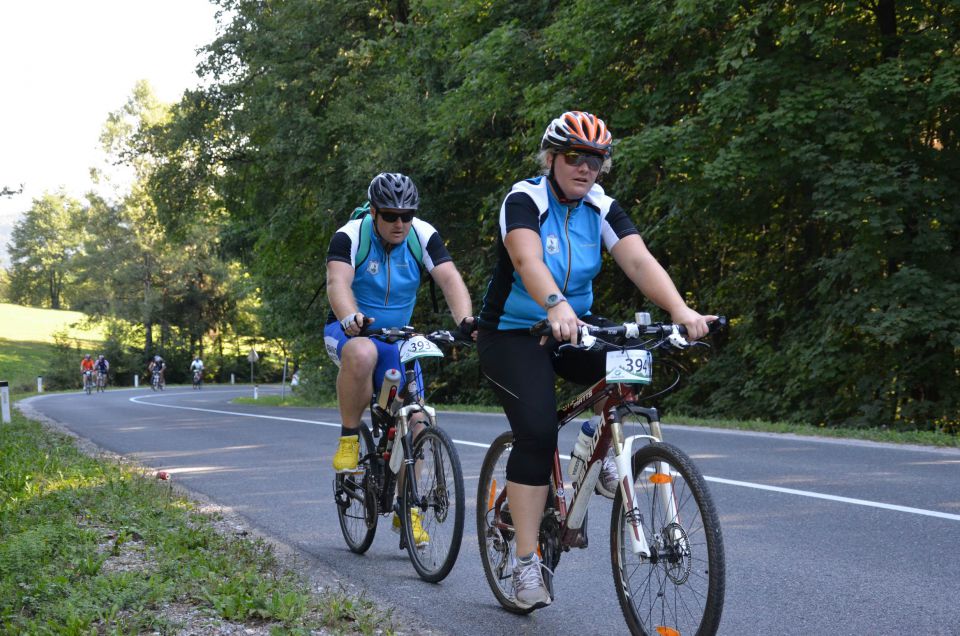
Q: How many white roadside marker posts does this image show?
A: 5